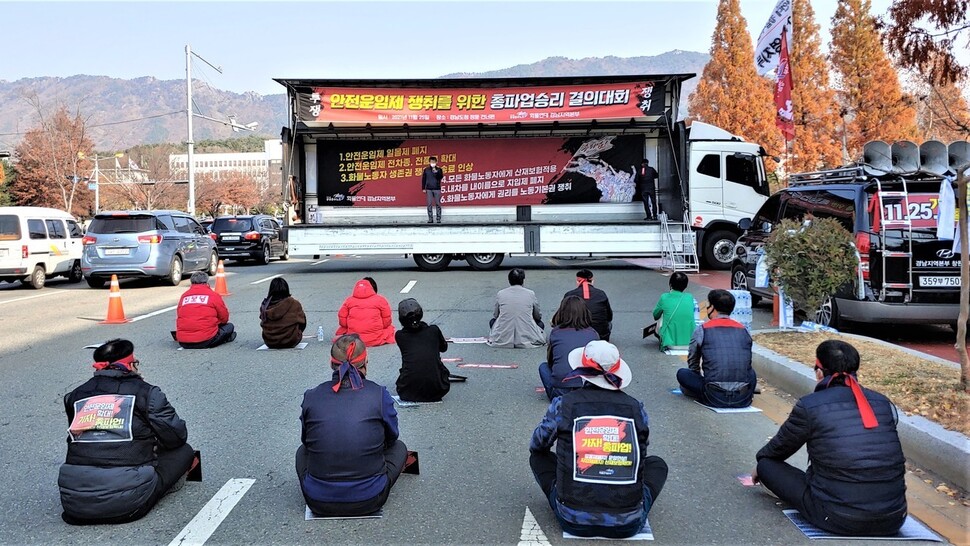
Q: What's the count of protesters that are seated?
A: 13